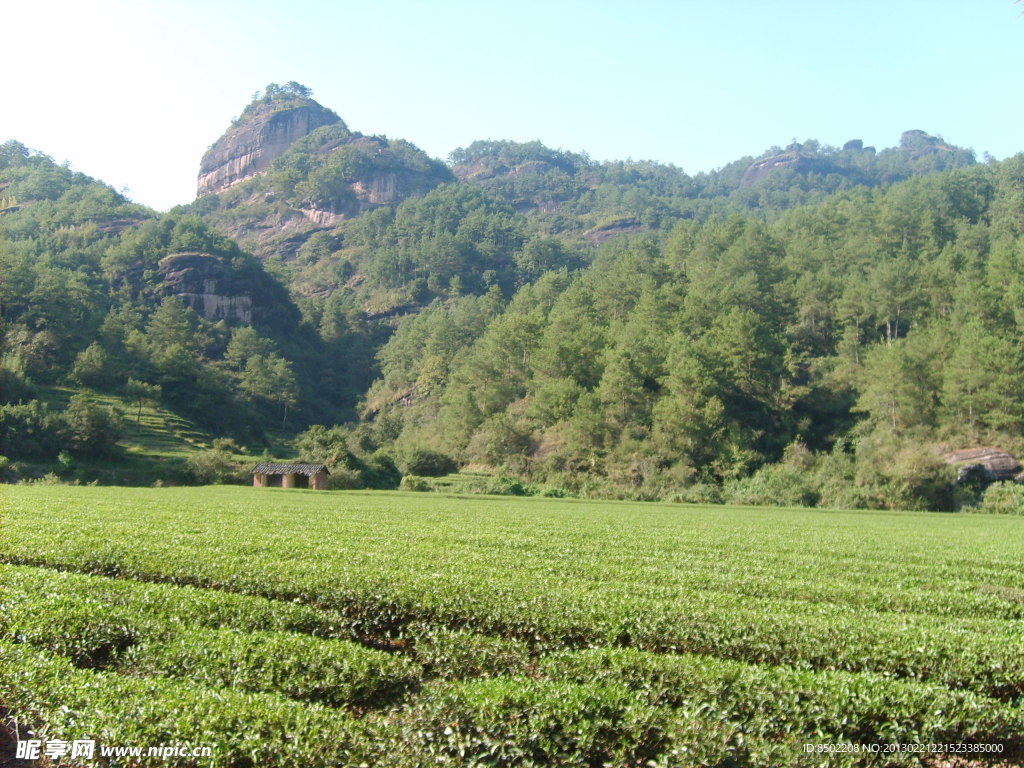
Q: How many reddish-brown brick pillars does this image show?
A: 3